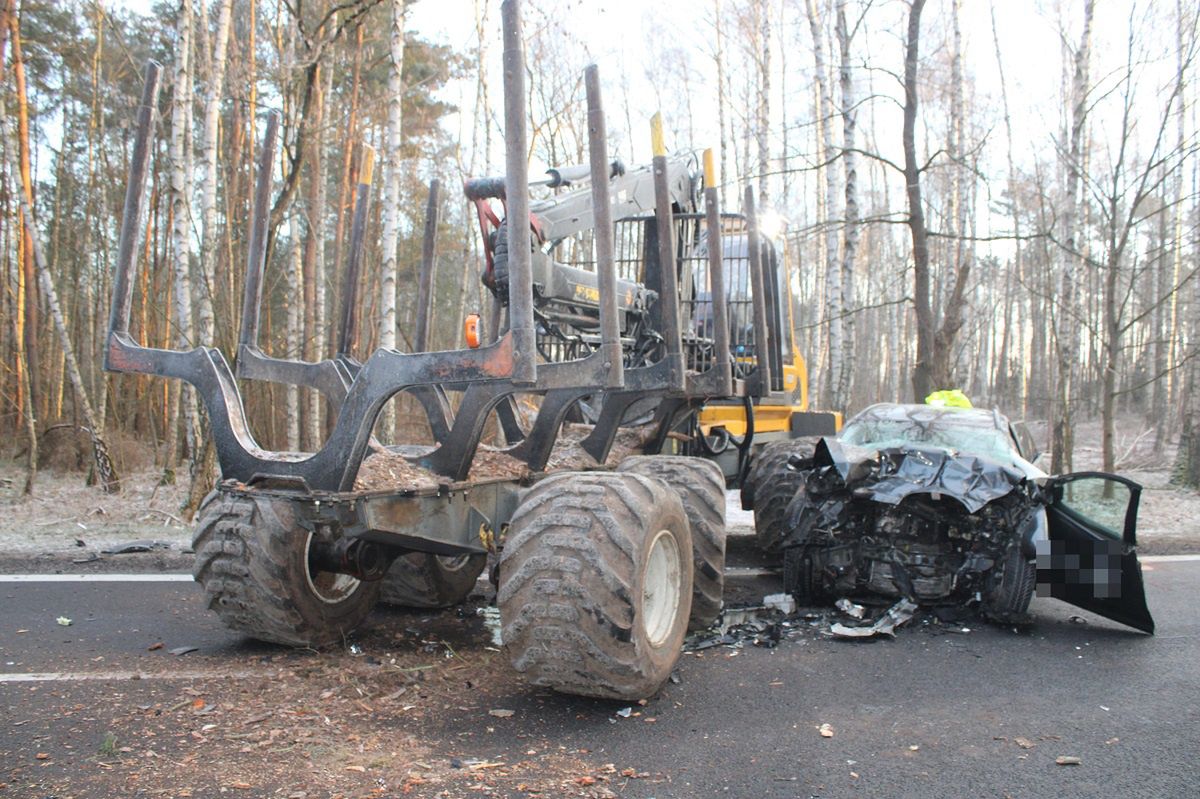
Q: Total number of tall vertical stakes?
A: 9